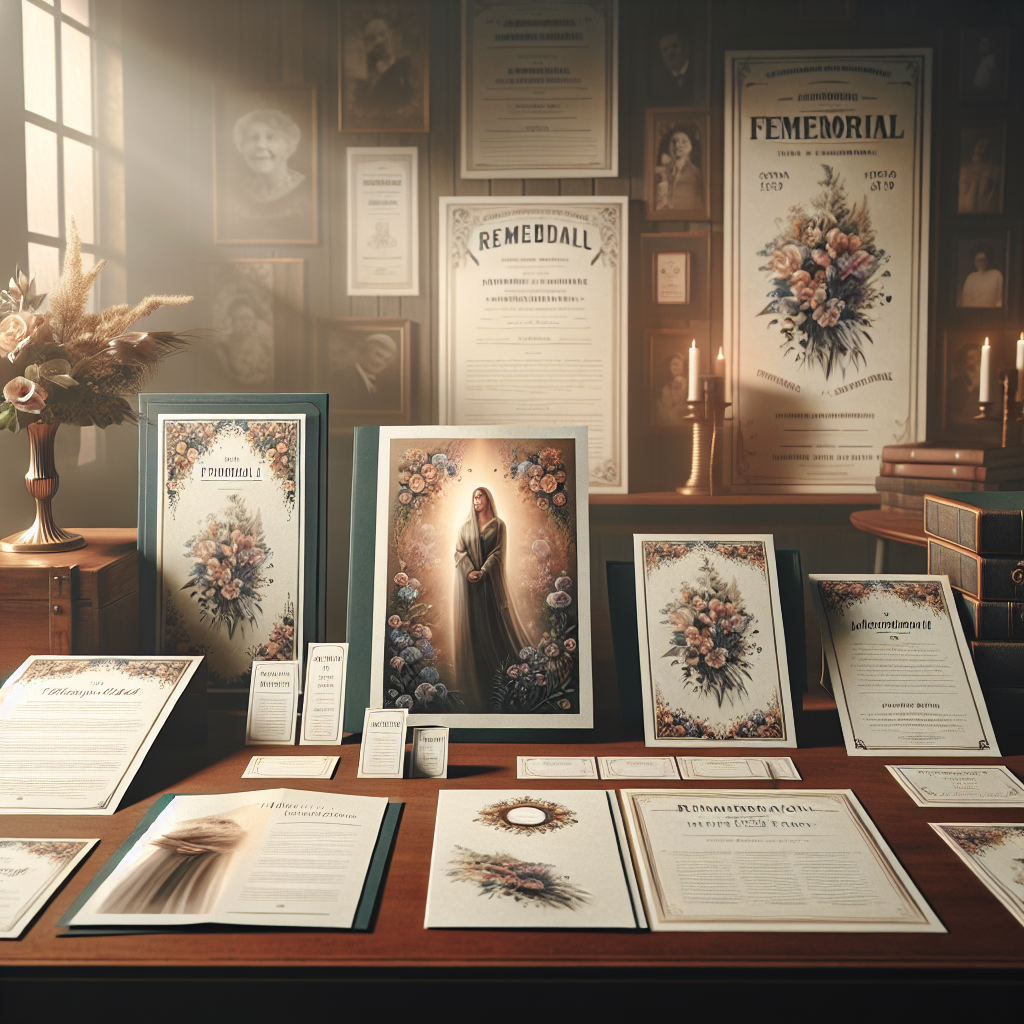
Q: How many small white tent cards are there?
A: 4